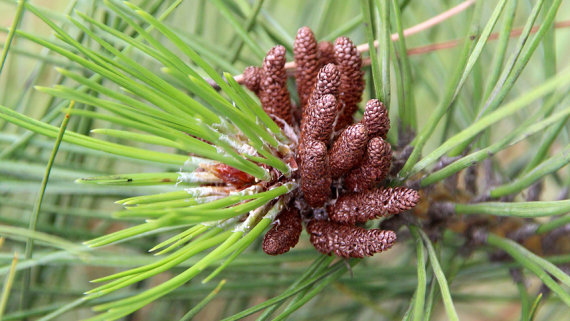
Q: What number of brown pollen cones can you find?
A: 14